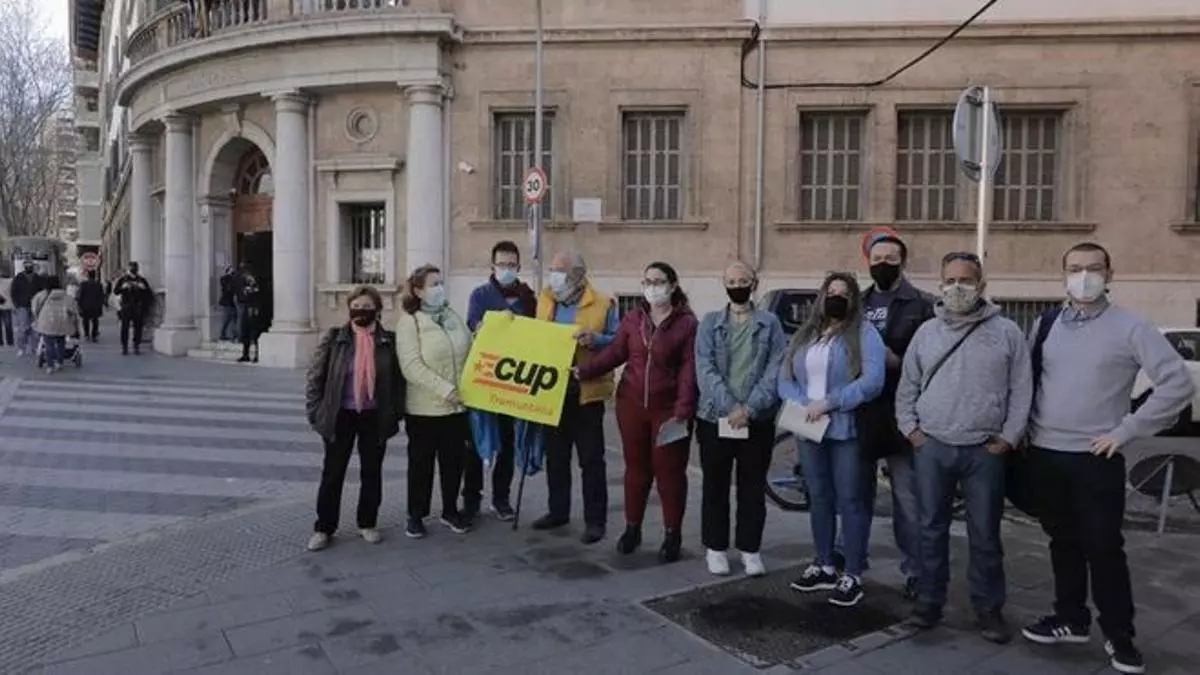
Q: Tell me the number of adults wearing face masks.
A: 10